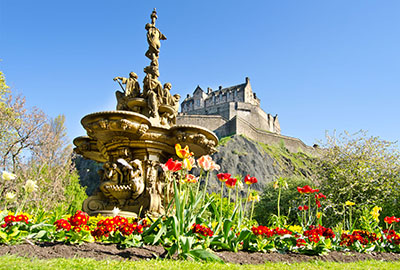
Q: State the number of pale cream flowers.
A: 3